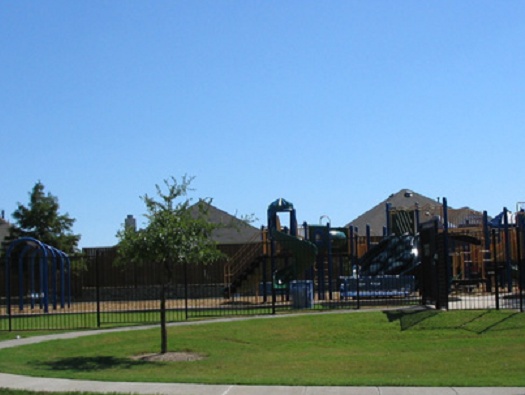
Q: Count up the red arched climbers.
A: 0